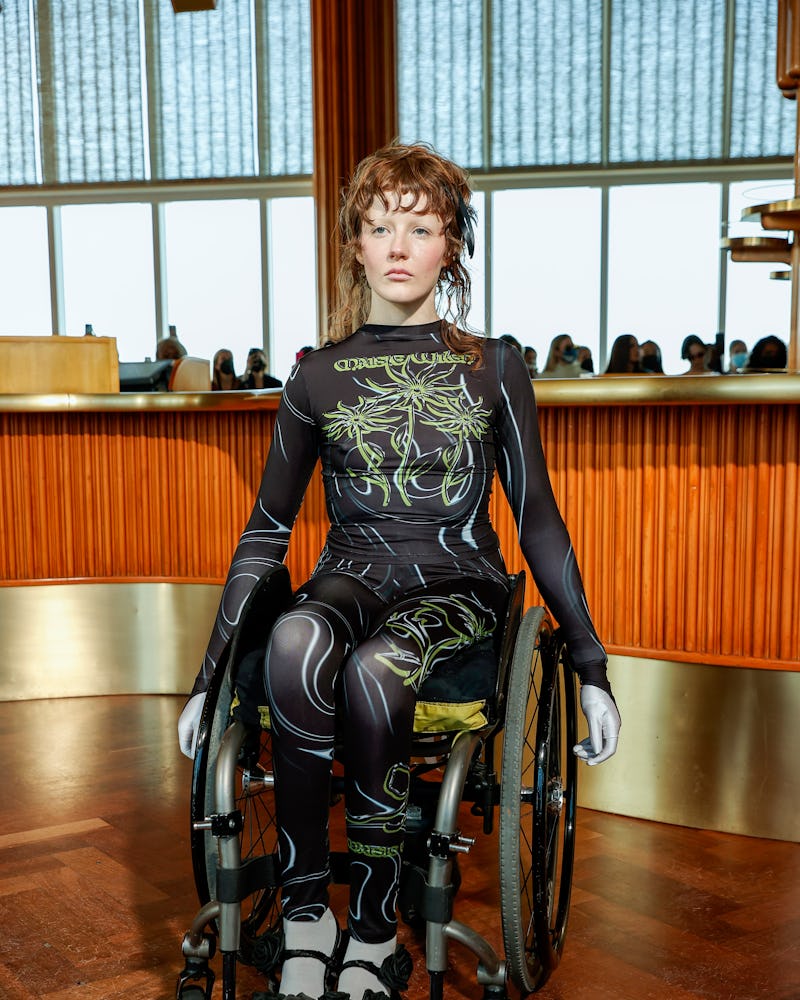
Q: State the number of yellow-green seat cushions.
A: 1